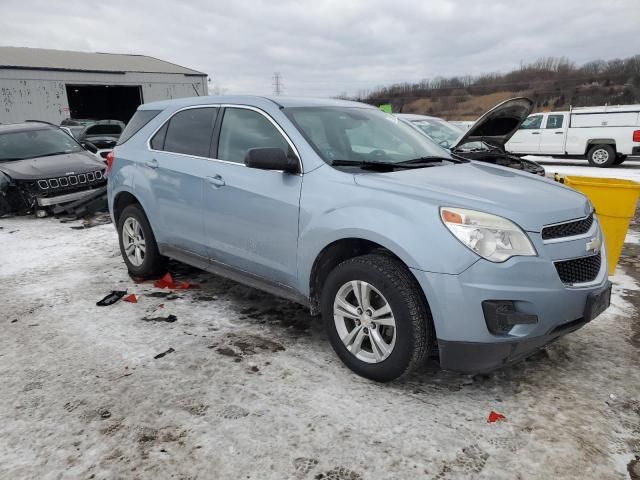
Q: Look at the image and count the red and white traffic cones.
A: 0